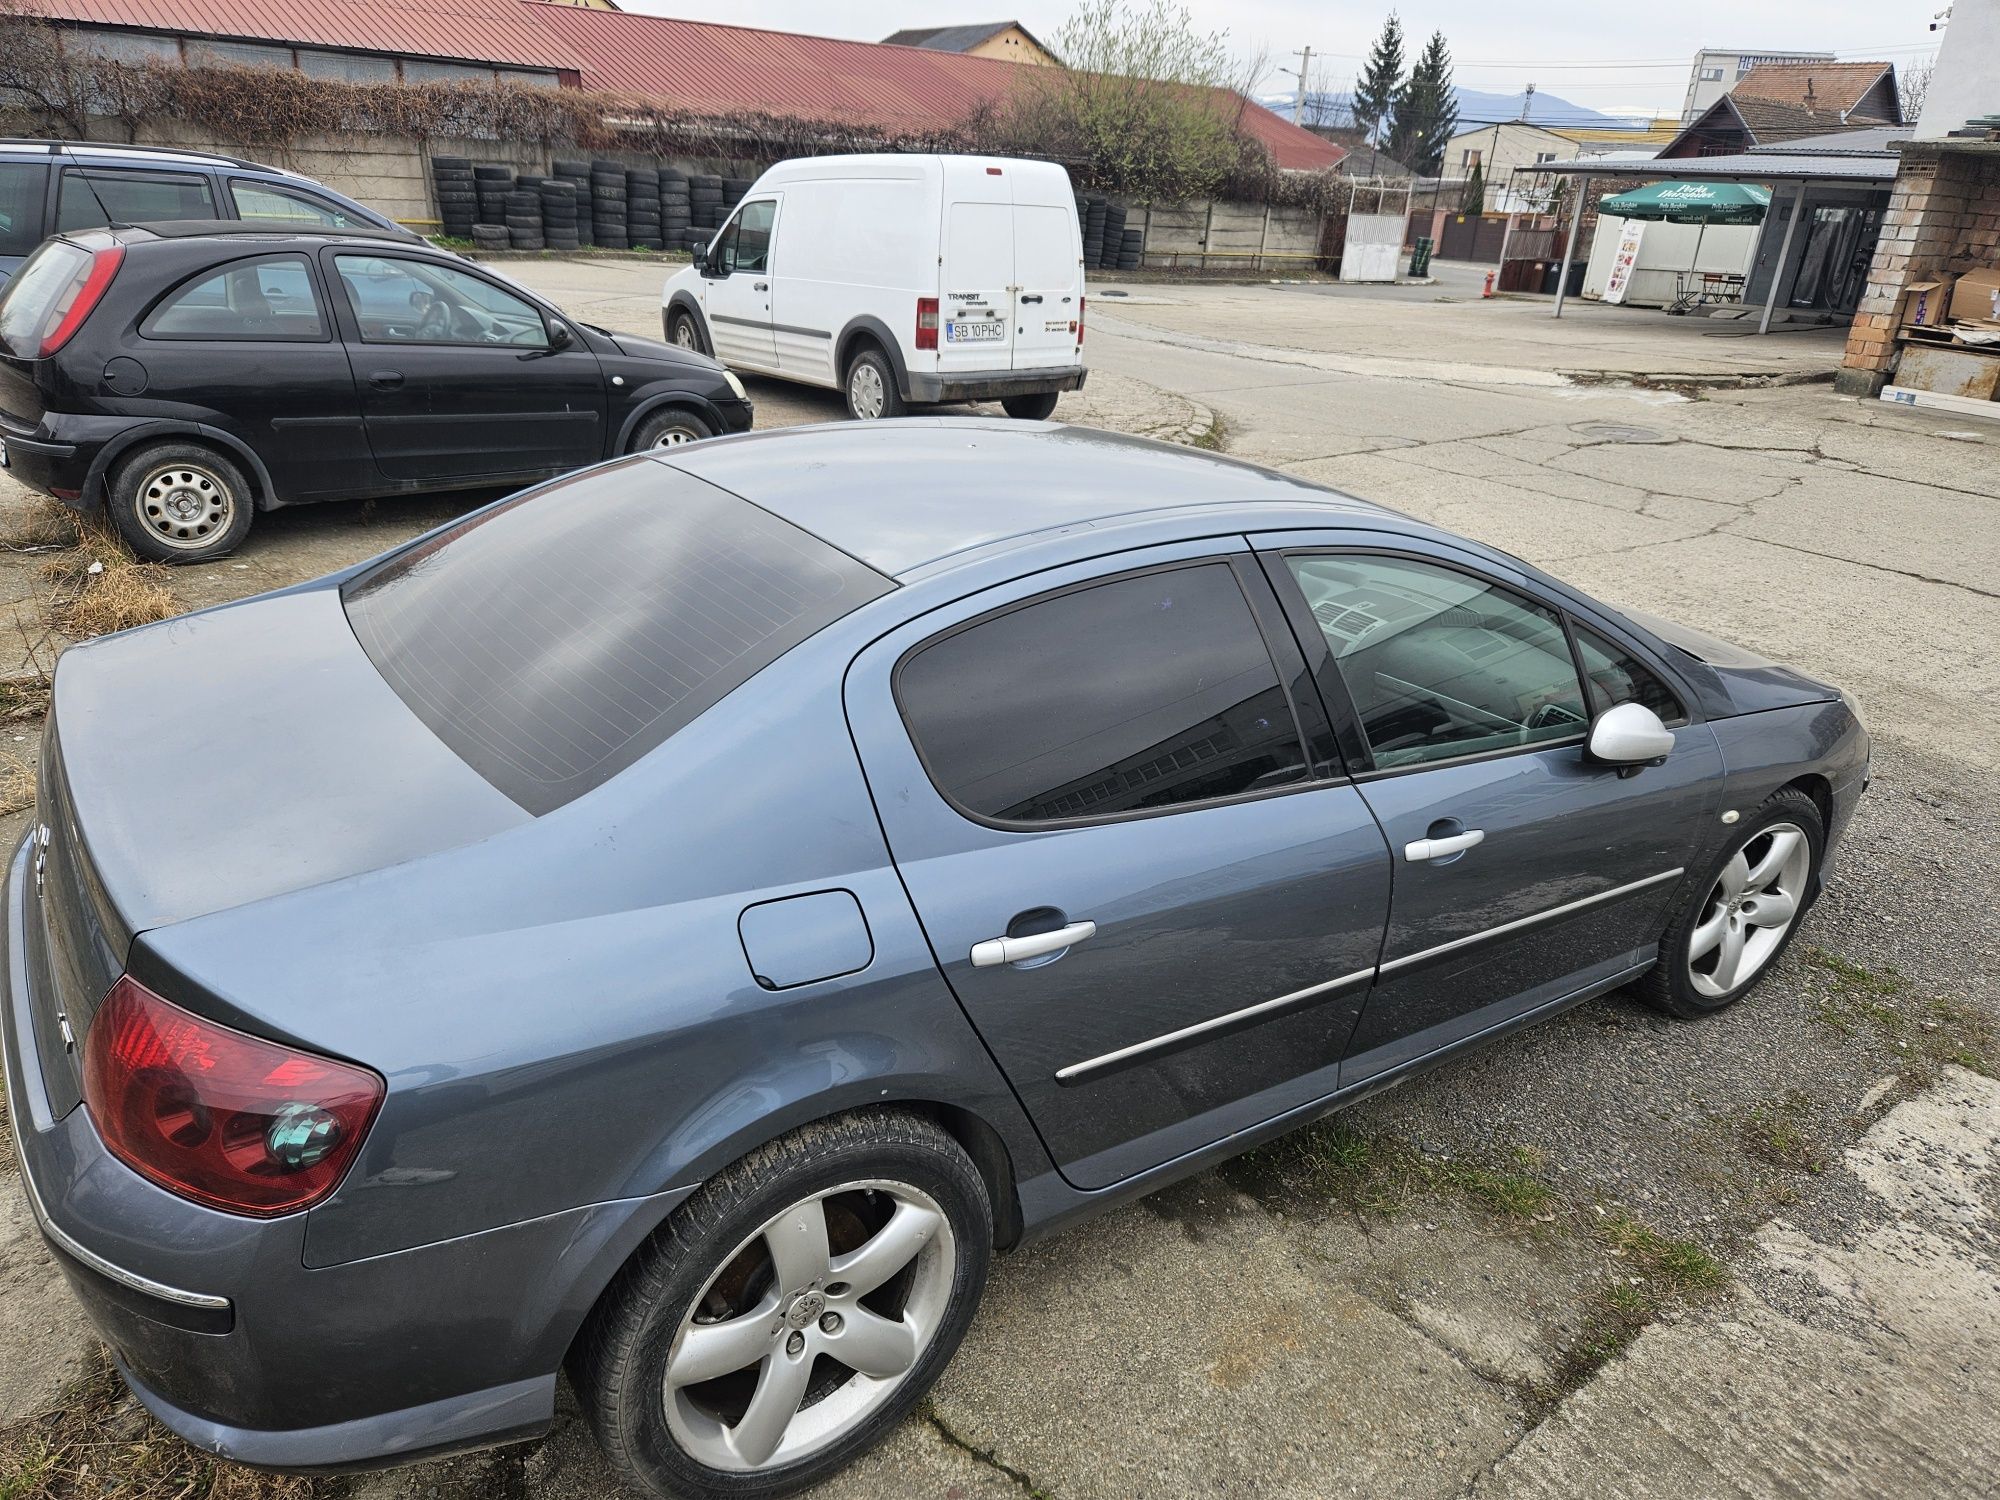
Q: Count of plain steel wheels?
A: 2